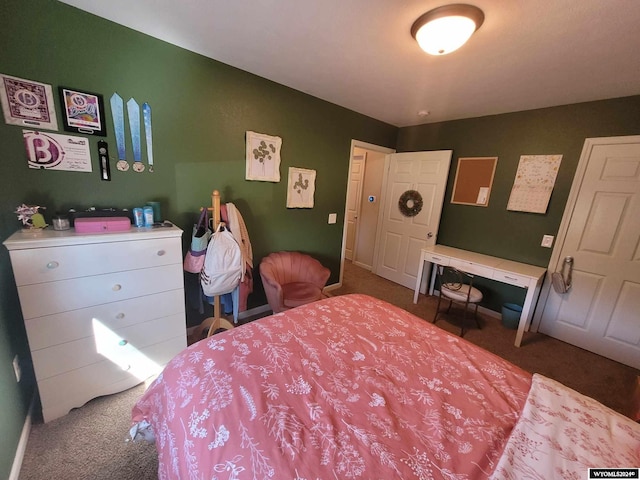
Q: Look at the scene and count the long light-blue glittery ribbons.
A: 3